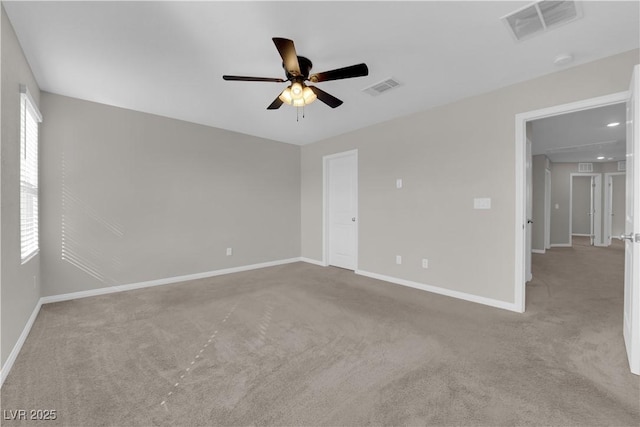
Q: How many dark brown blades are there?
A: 5